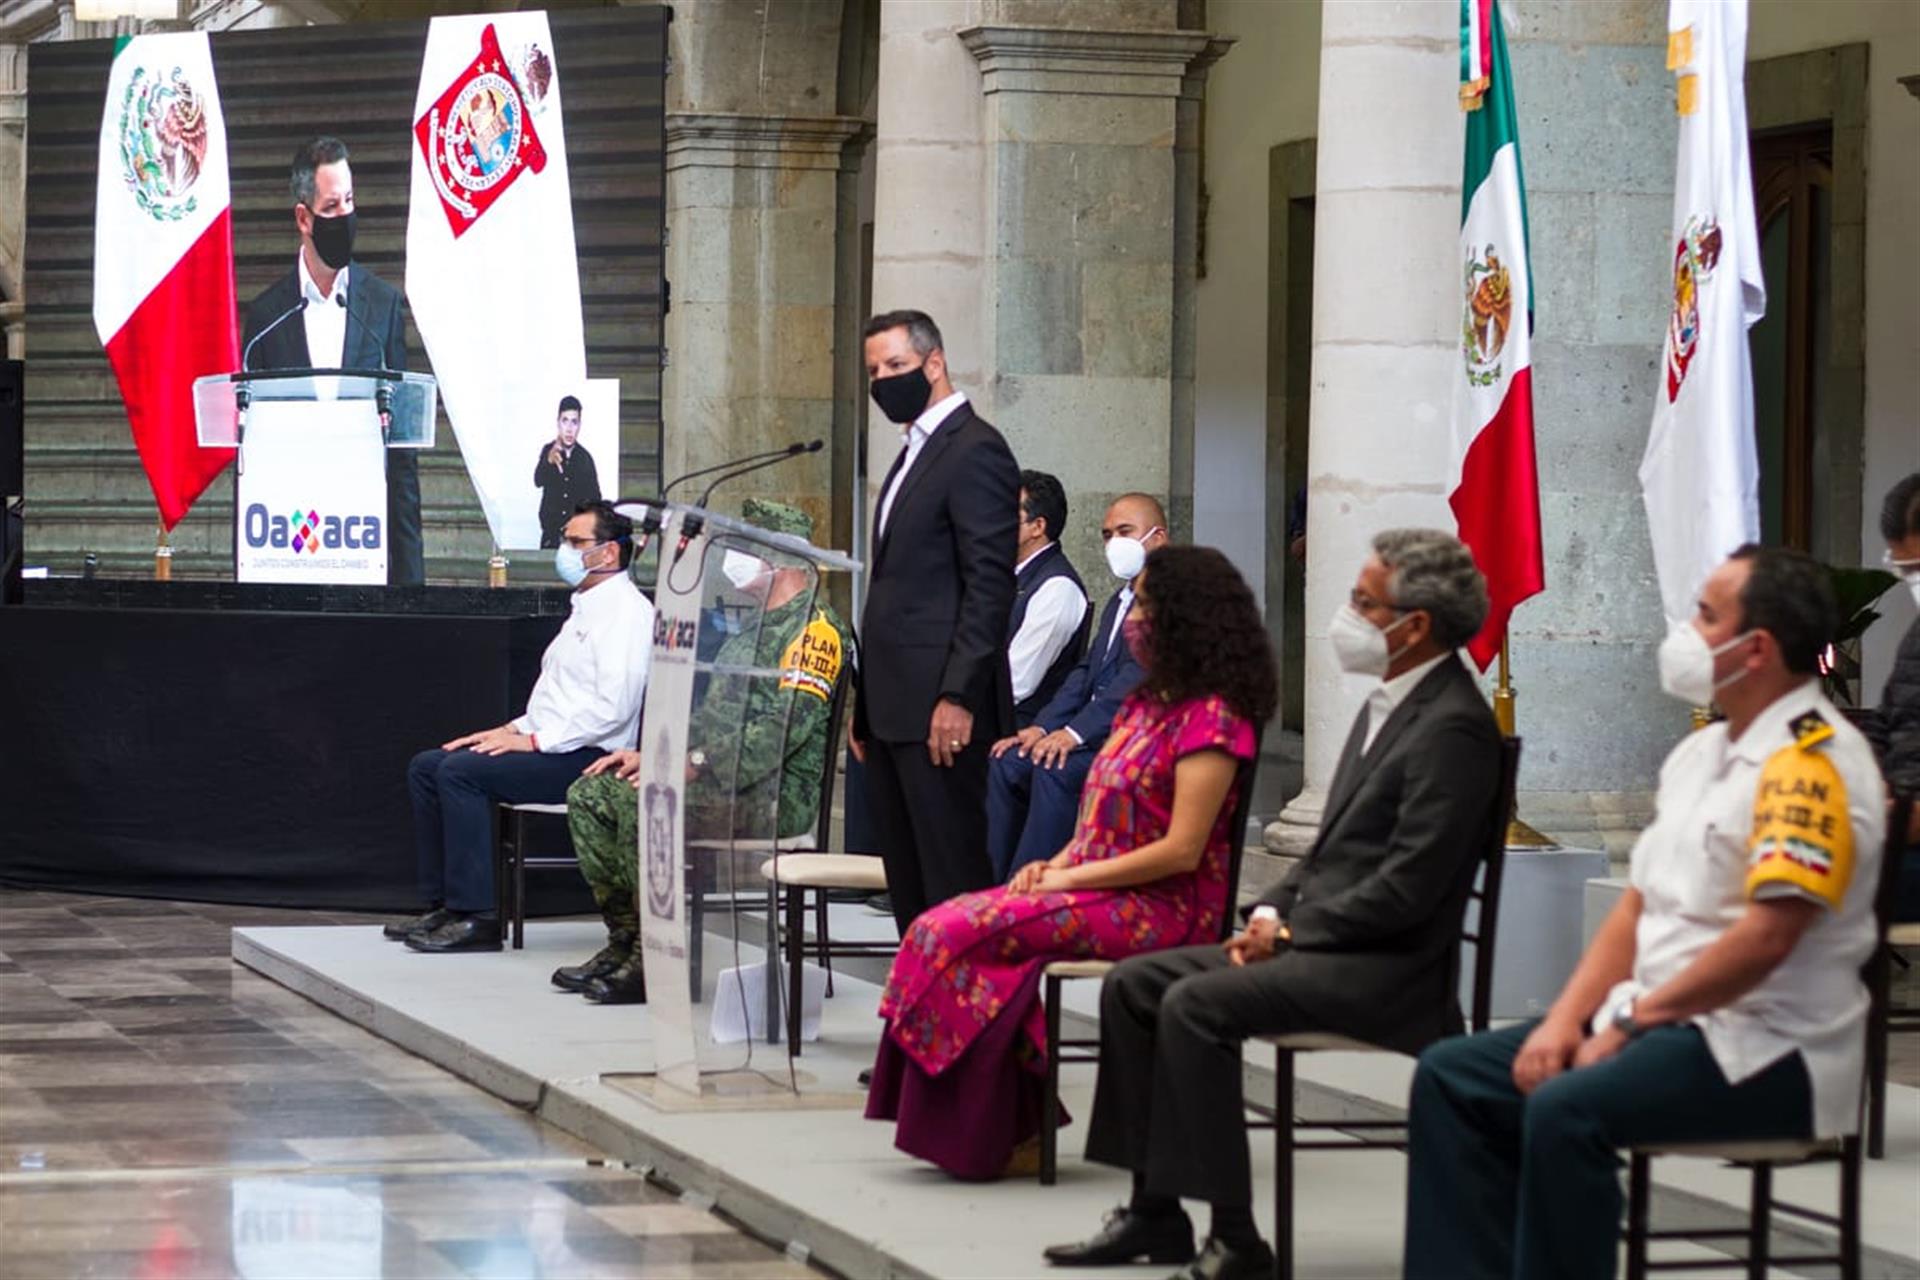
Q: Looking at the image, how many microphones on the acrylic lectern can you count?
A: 2